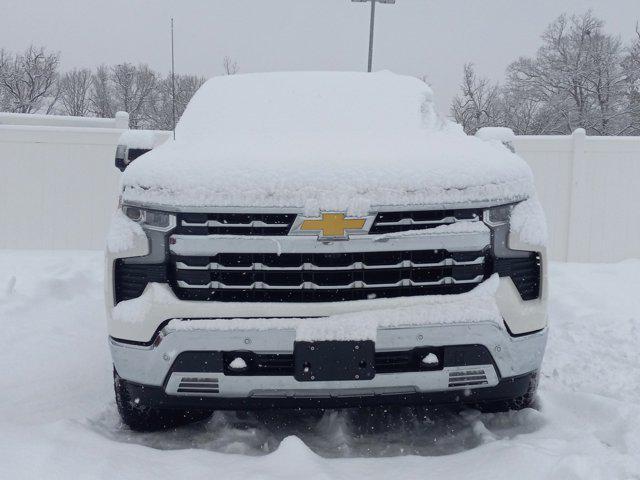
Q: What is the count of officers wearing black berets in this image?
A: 0